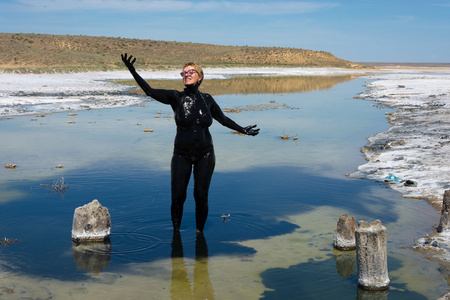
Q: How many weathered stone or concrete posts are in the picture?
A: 4